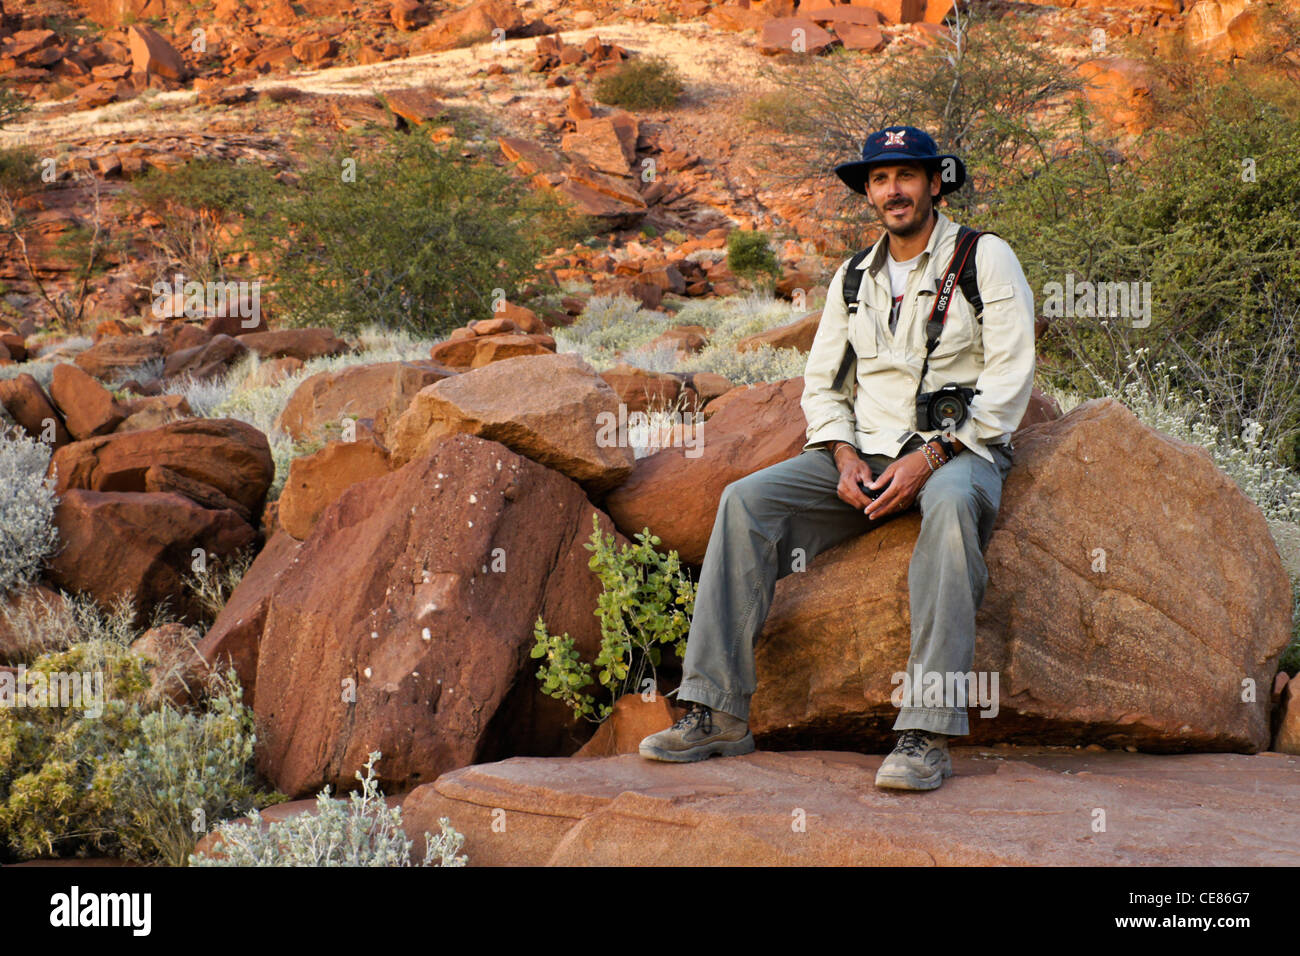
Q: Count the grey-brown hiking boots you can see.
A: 2